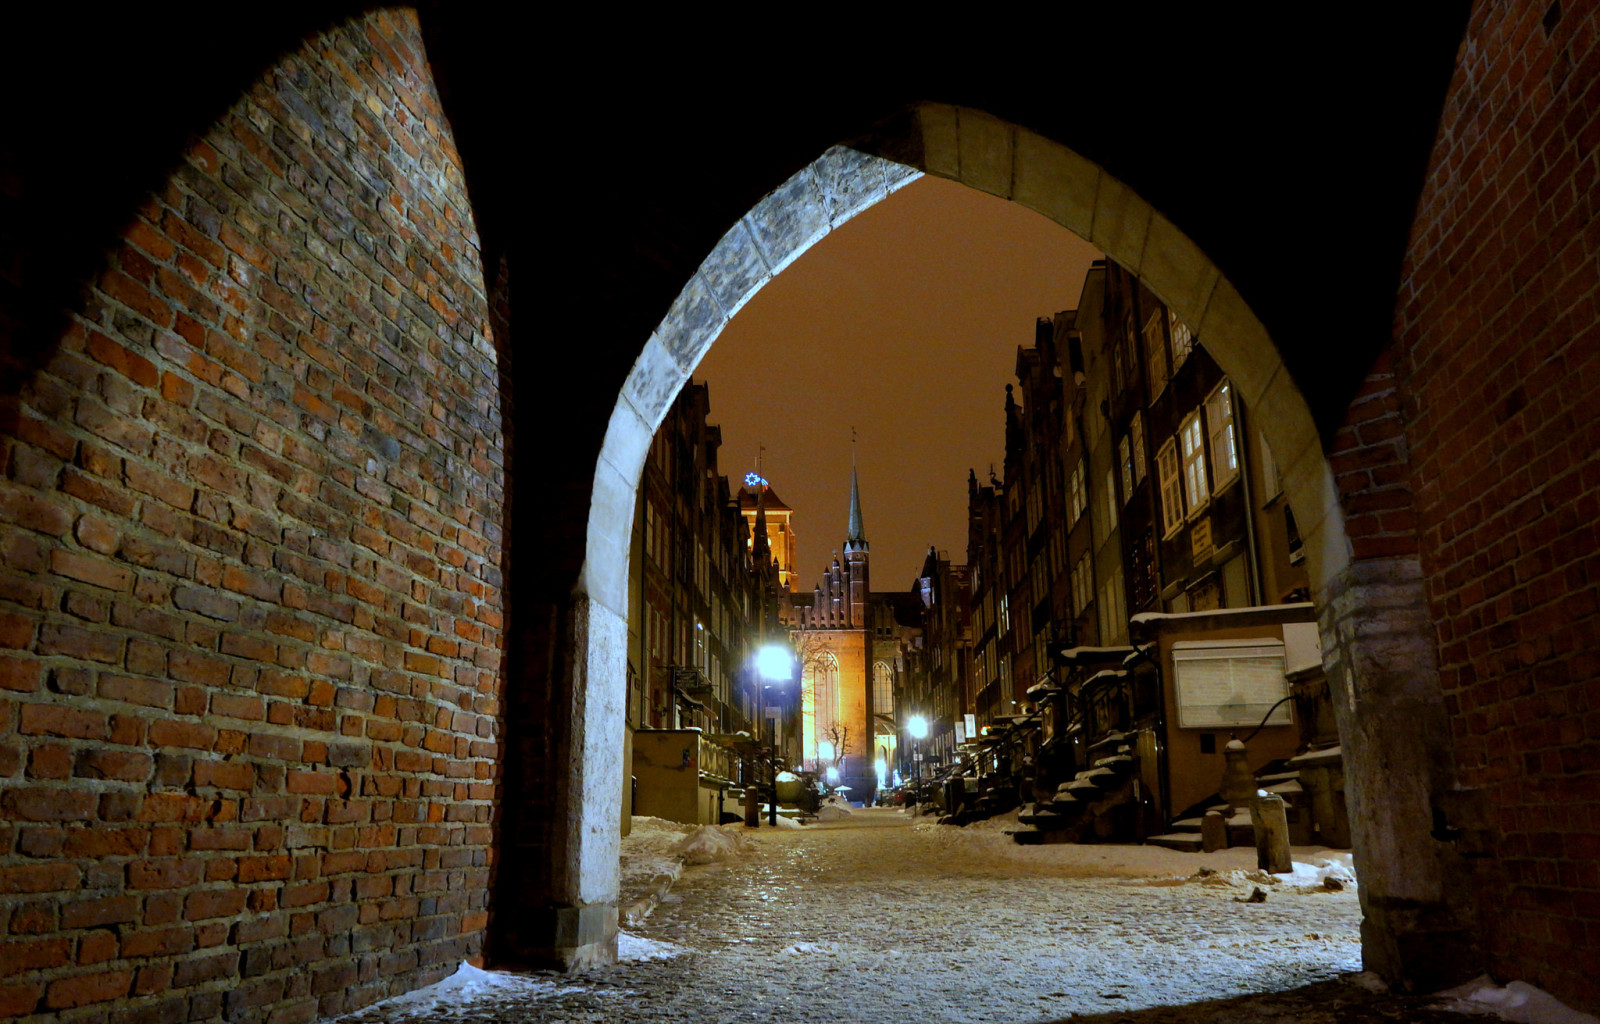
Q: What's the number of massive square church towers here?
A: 1